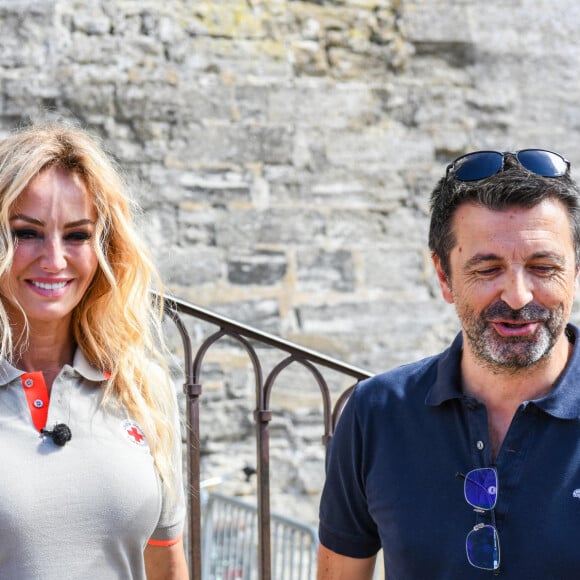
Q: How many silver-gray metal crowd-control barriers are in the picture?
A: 1